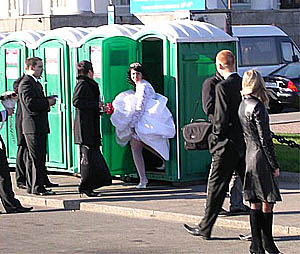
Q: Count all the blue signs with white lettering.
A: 1